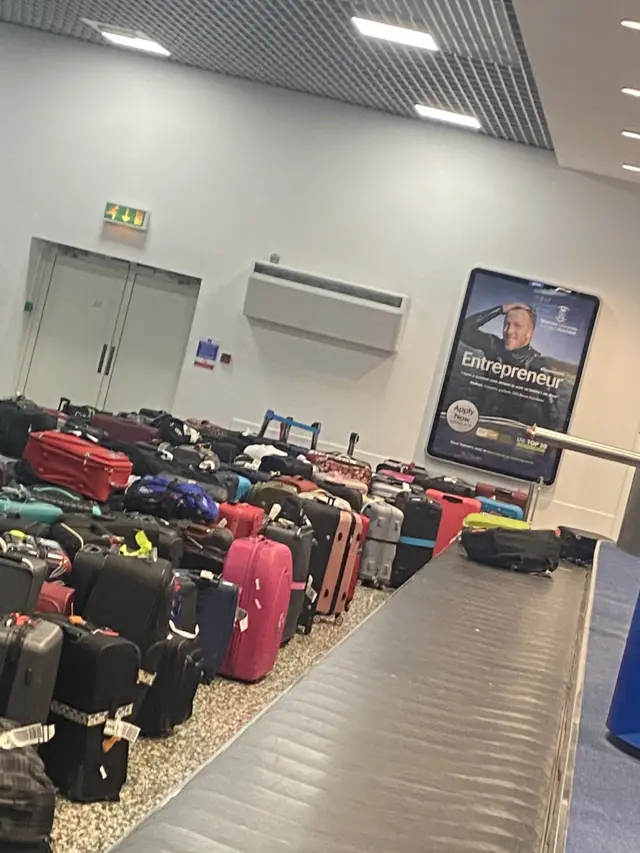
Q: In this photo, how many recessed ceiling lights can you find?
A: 7